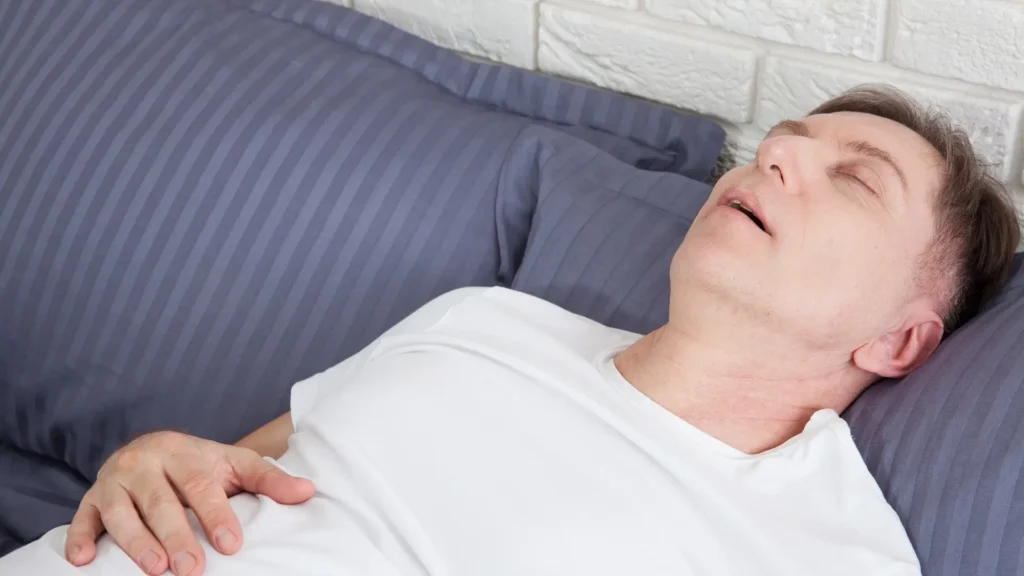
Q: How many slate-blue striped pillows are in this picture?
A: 2